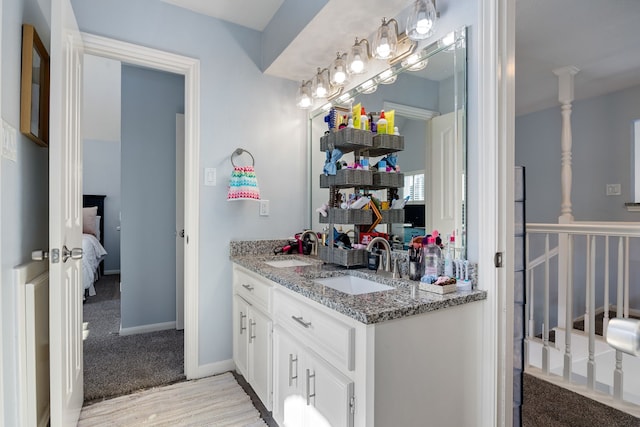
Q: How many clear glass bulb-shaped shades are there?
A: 6